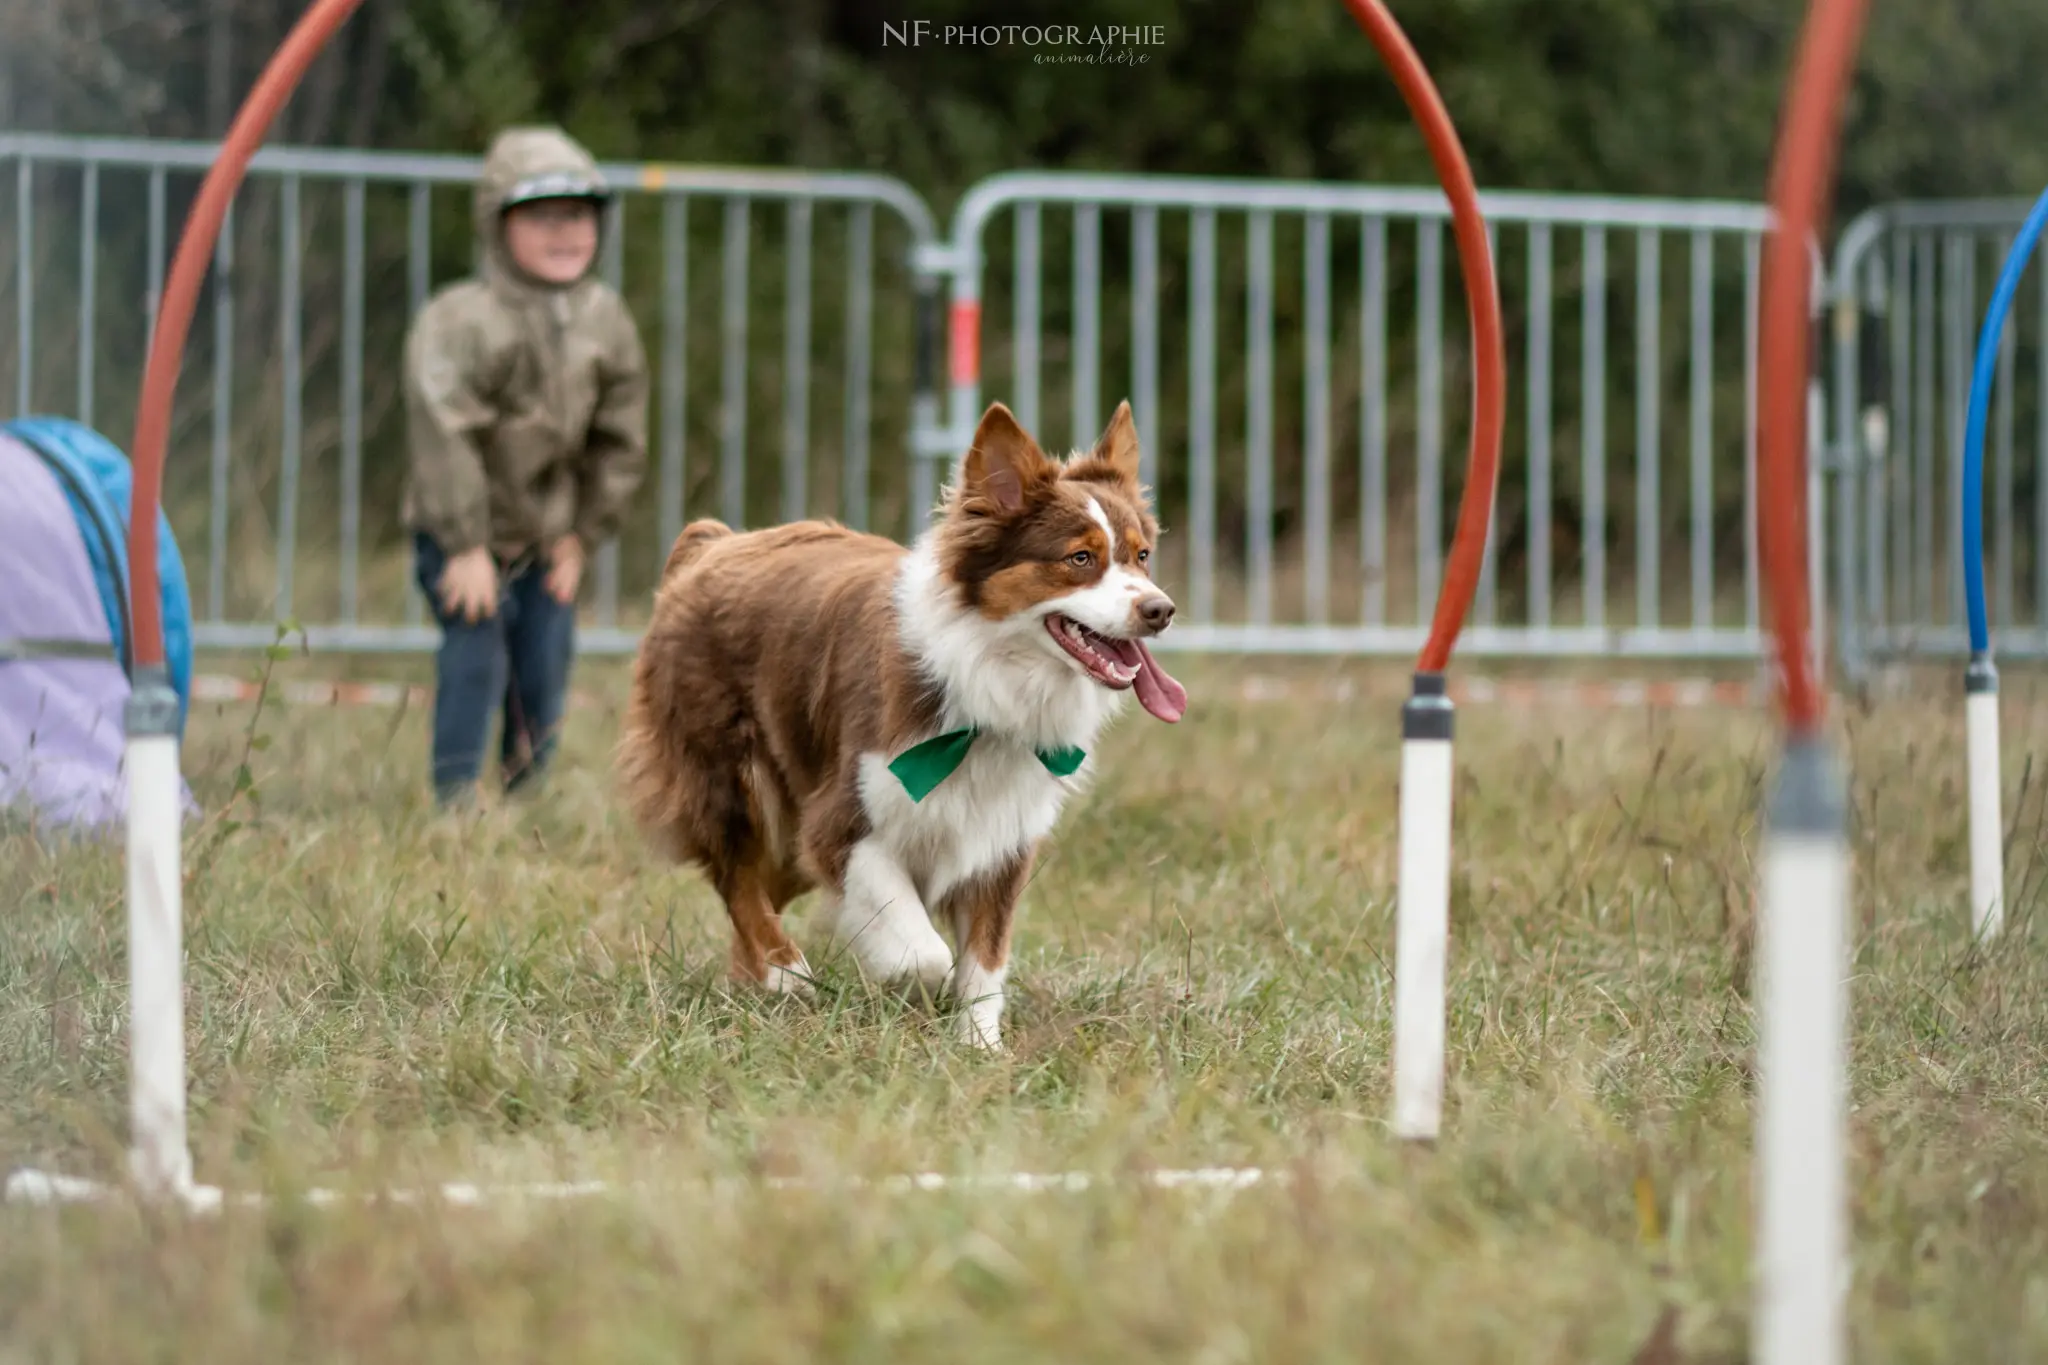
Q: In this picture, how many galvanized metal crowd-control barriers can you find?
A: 3